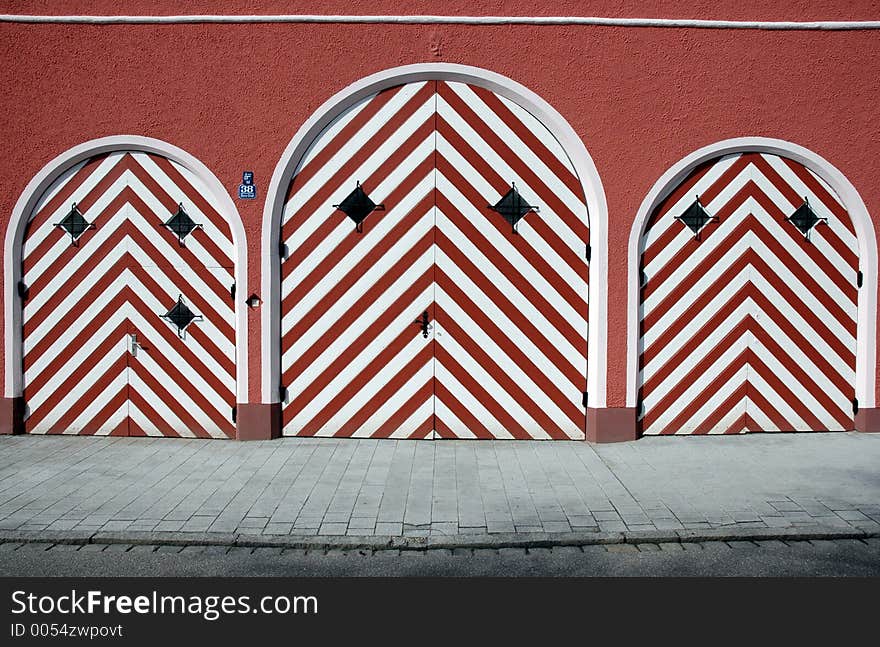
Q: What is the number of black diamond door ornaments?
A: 7